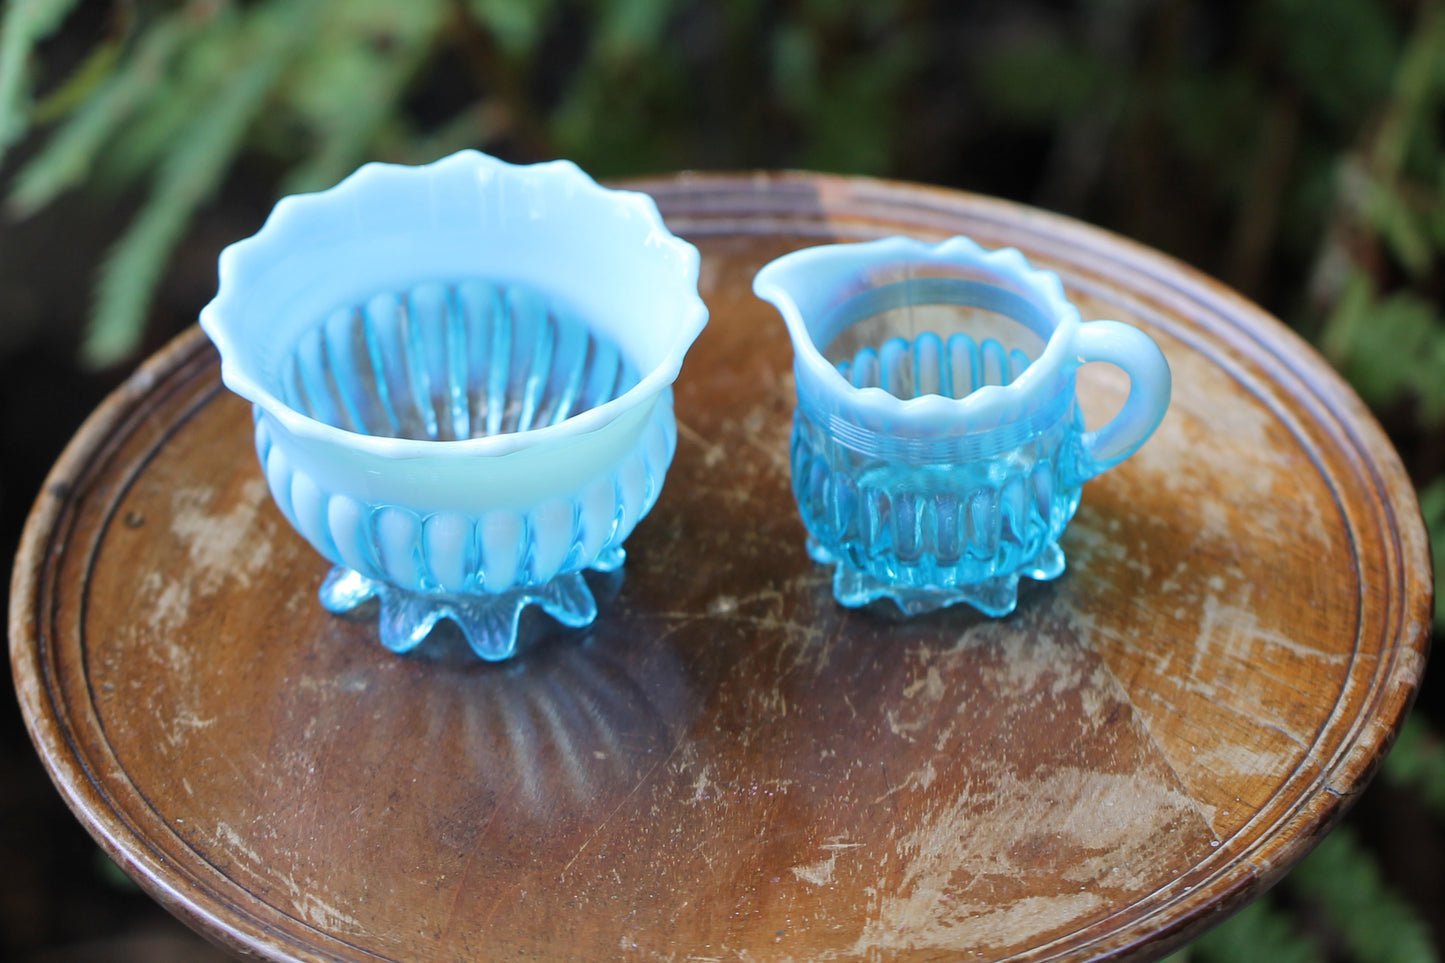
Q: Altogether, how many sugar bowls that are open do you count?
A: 1